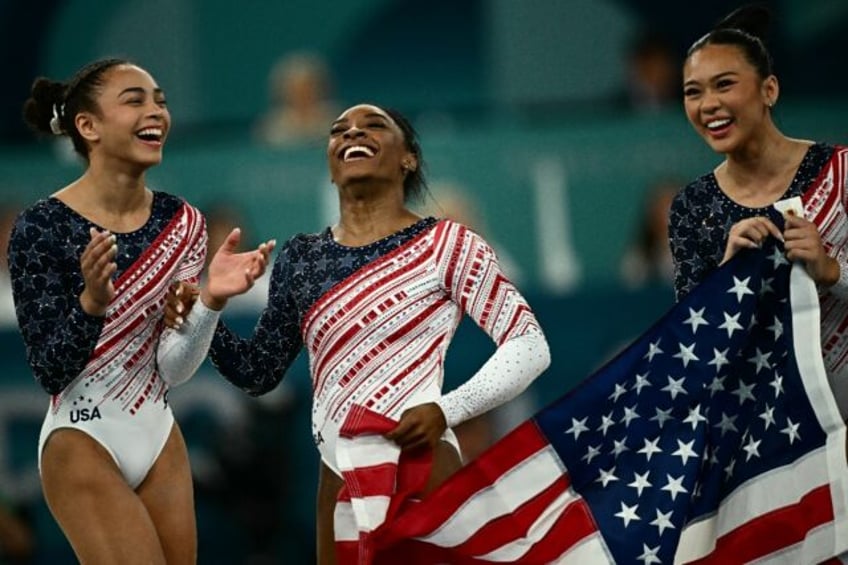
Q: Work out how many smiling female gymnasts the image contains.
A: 3